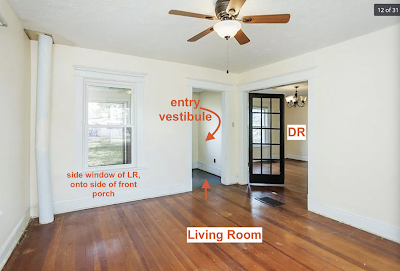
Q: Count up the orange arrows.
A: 2